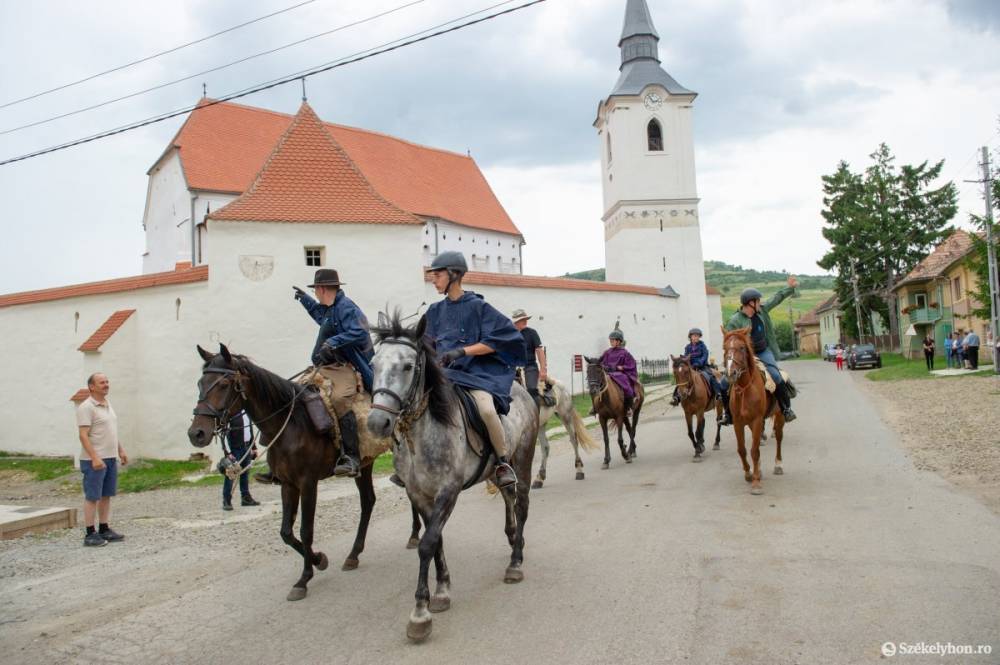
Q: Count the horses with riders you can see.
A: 6